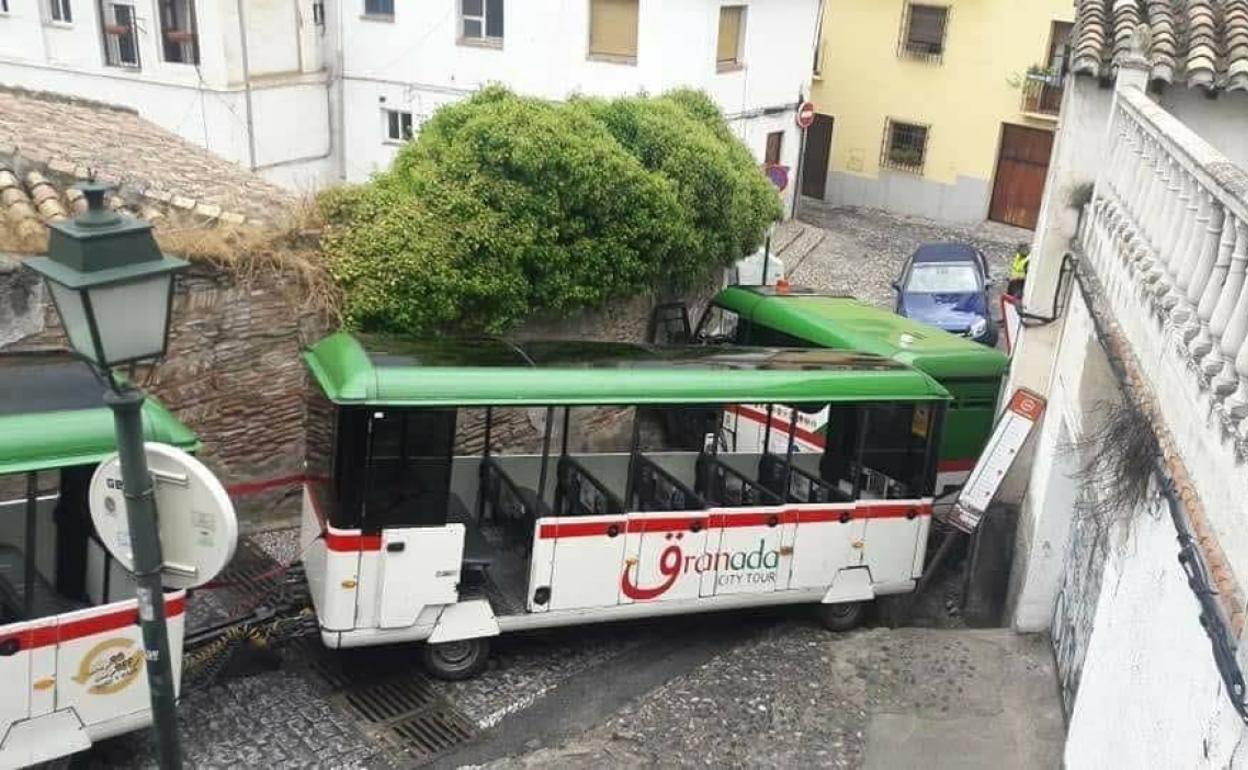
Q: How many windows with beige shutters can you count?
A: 2